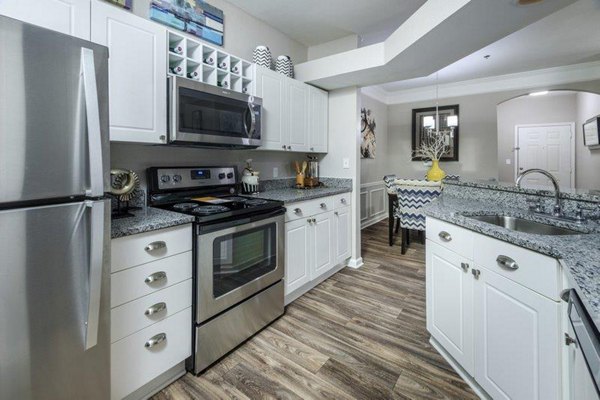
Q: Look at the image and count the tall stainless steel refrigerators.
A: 1